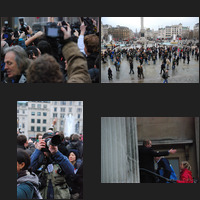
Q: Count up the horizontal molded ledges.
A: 1